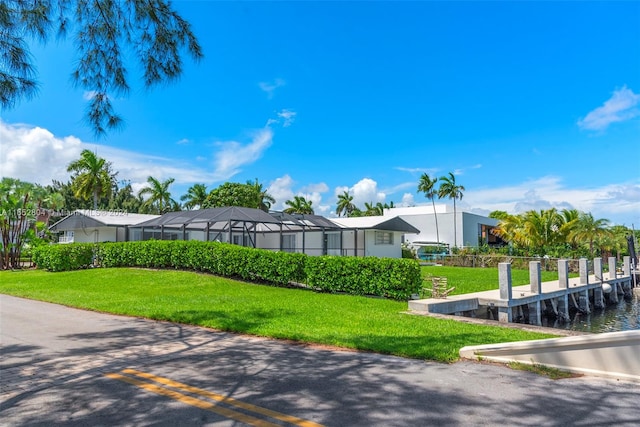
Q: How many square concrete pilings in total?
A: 7